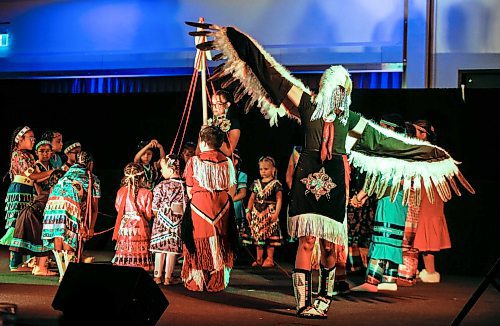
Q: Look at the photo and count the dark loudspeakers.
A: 1